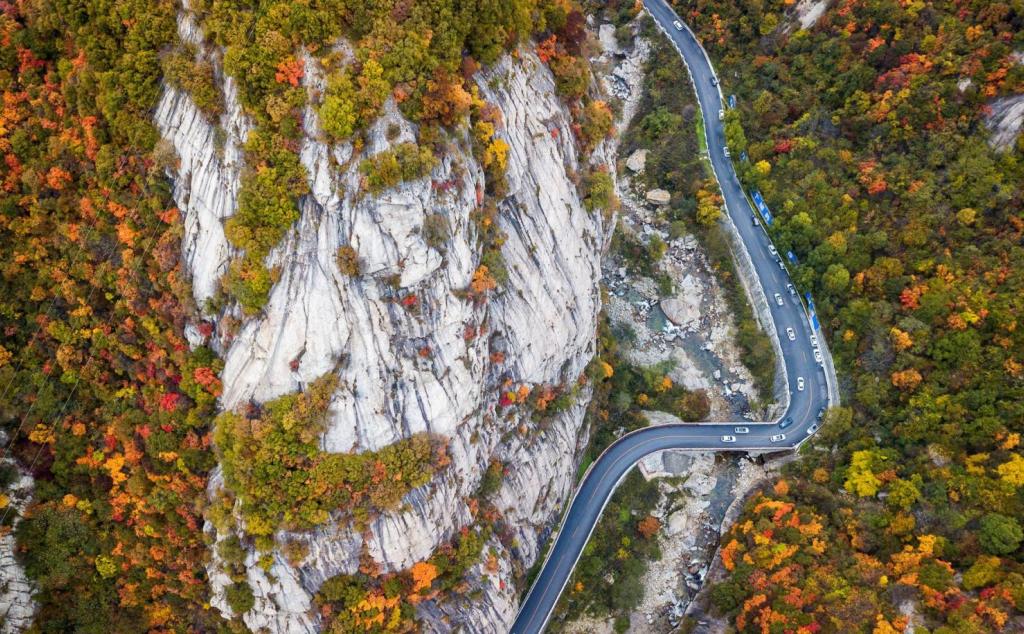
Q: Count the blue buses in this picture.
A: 0